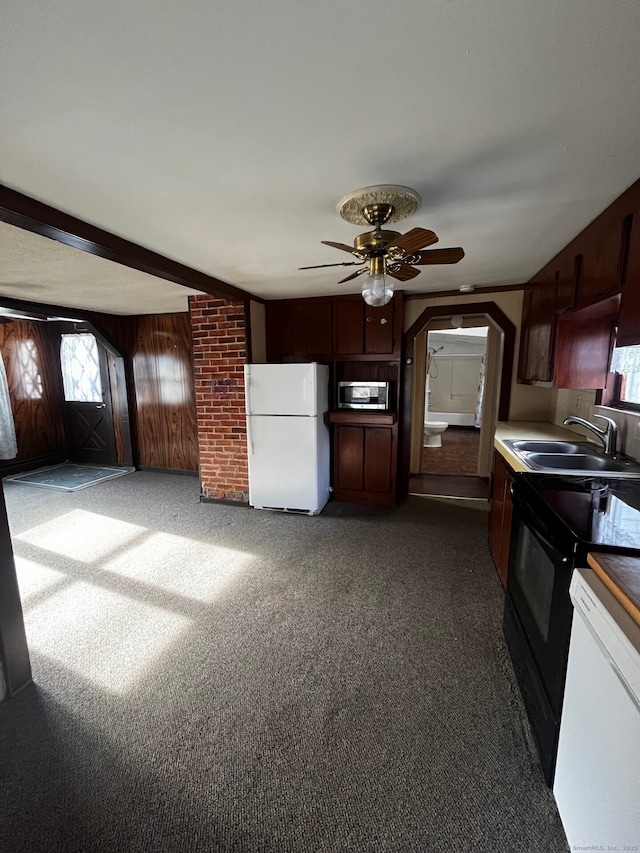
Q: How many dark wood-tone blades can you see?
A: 6